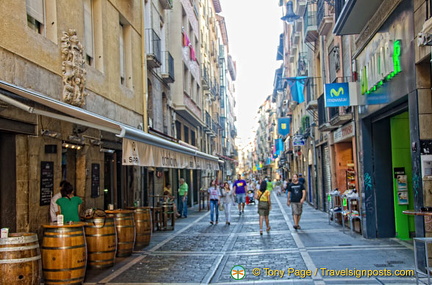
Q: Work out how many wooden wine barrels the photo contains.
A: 5